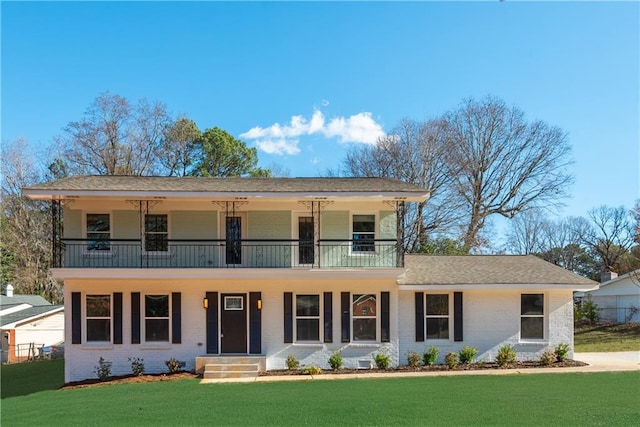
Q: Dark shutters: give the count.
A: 12